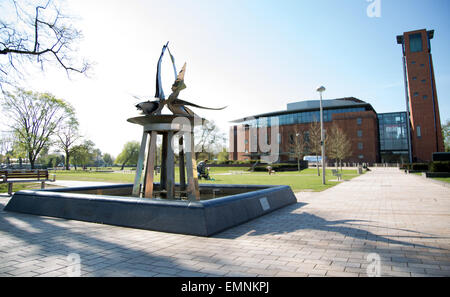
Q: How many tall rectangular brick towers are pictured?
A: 1